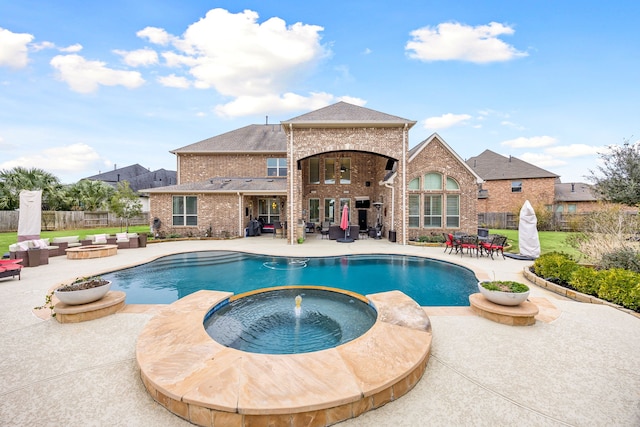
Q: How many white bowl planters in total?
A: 2